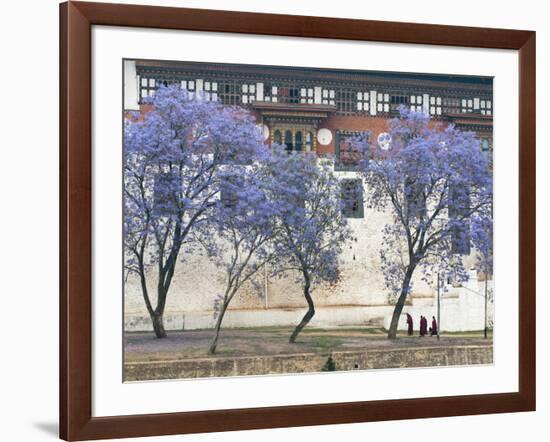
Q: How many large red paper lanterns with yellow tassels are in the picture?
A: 0